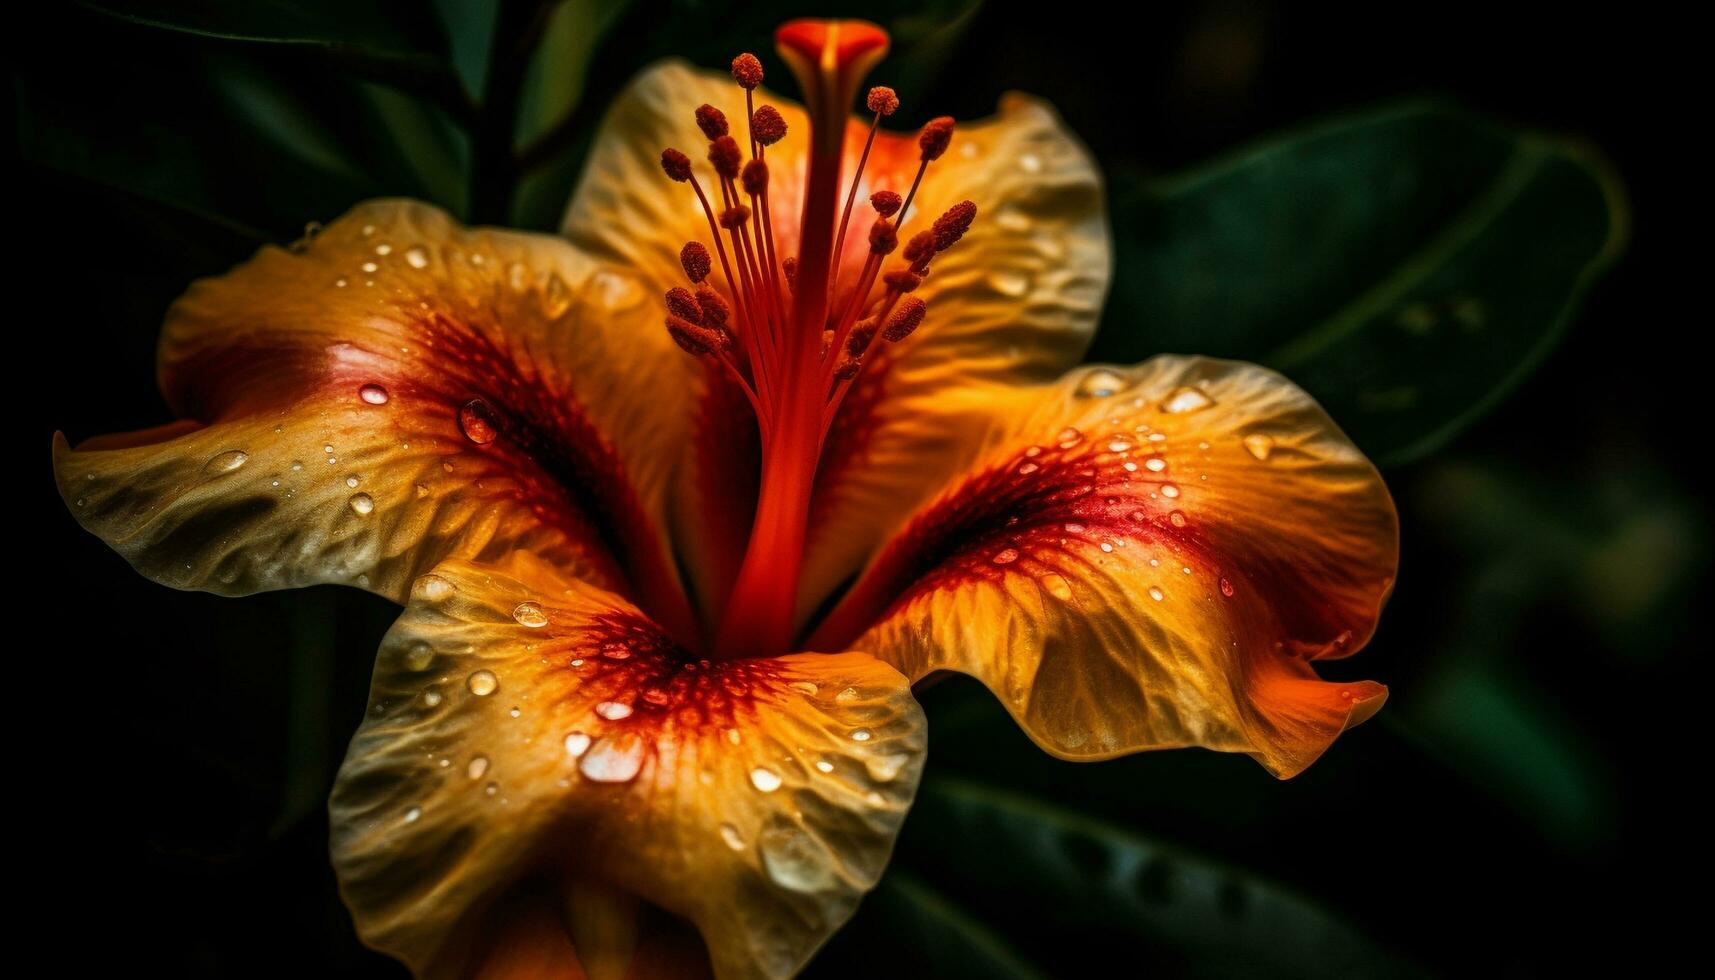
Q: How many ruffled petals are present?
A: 4